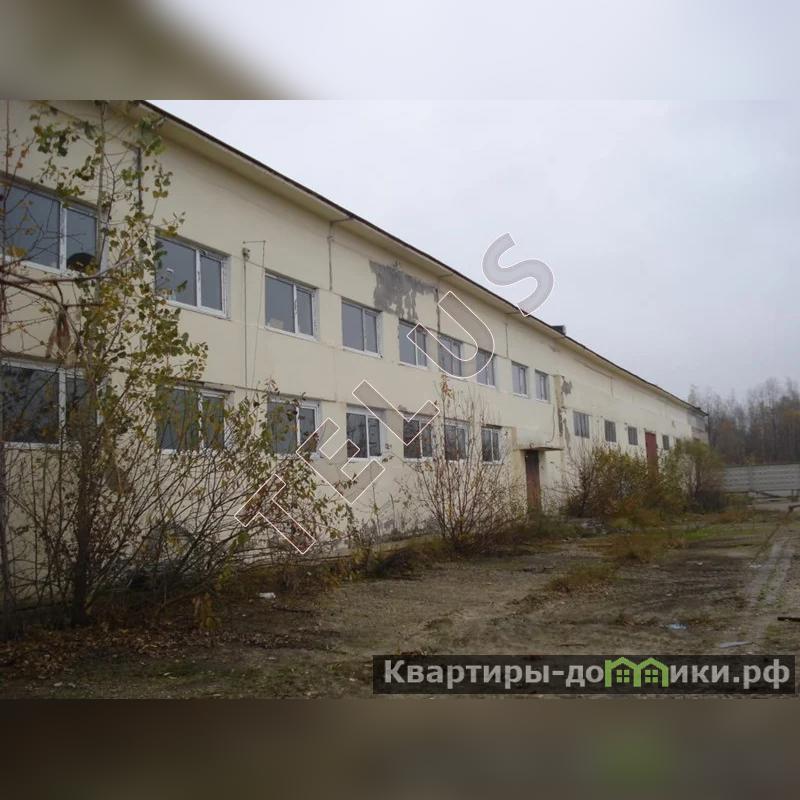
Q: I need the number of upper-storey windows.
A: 9